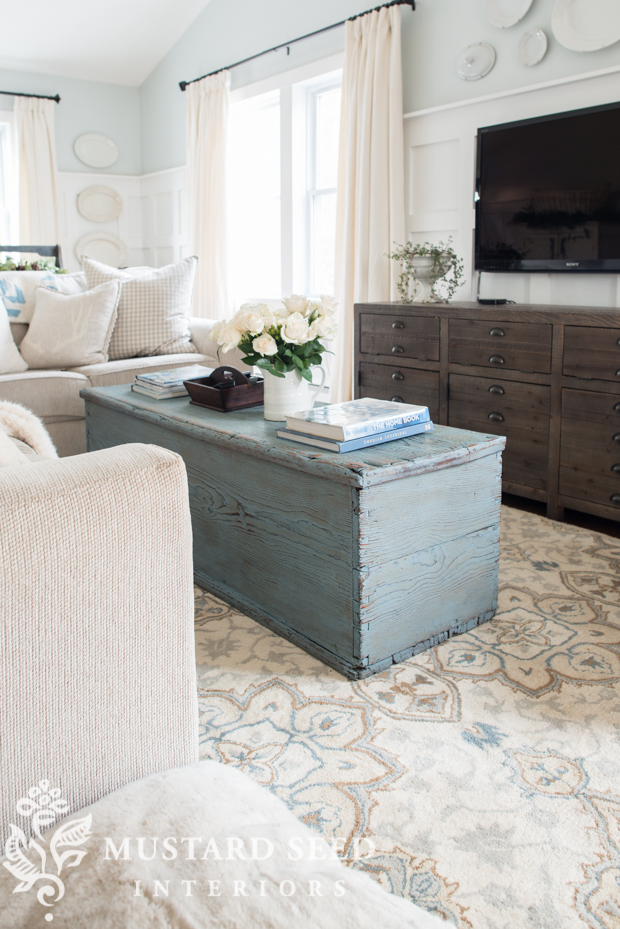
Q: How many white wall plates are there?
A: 7